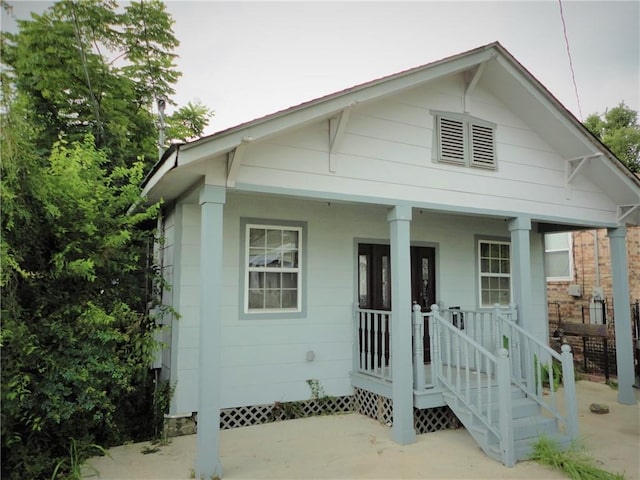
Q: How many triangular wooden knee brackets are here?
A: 5